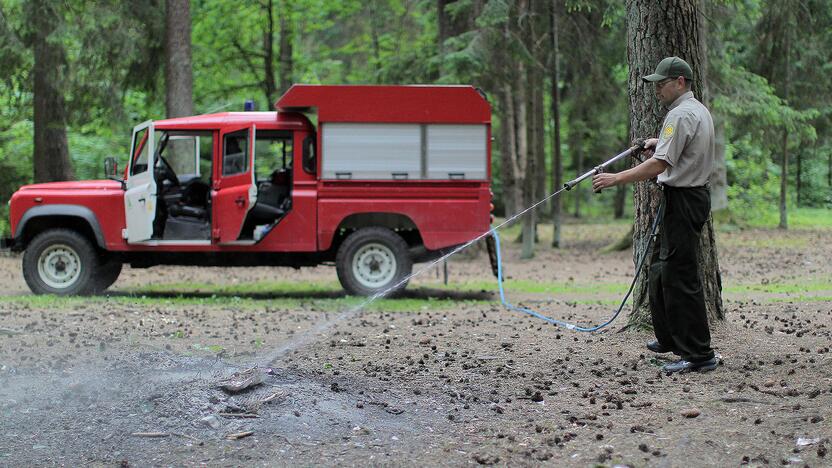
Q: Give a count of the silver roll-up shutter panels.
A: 2